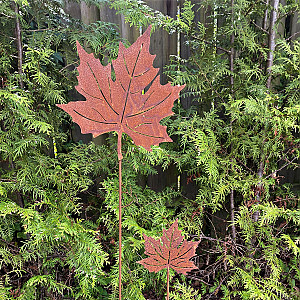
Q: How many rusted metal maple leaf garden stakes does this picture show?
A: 2